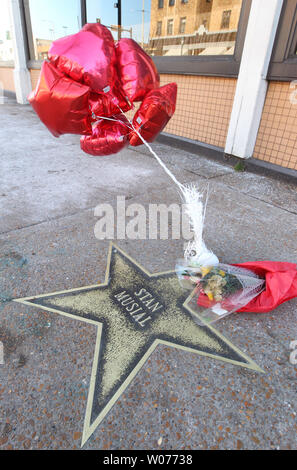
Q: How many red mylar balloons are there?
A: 6